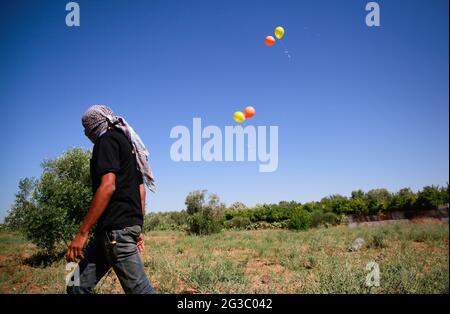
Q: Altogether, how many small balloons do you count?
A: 4